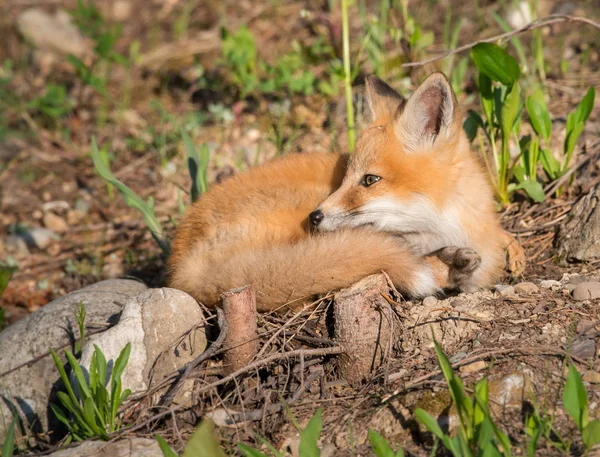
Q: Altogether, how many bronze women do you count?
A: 0